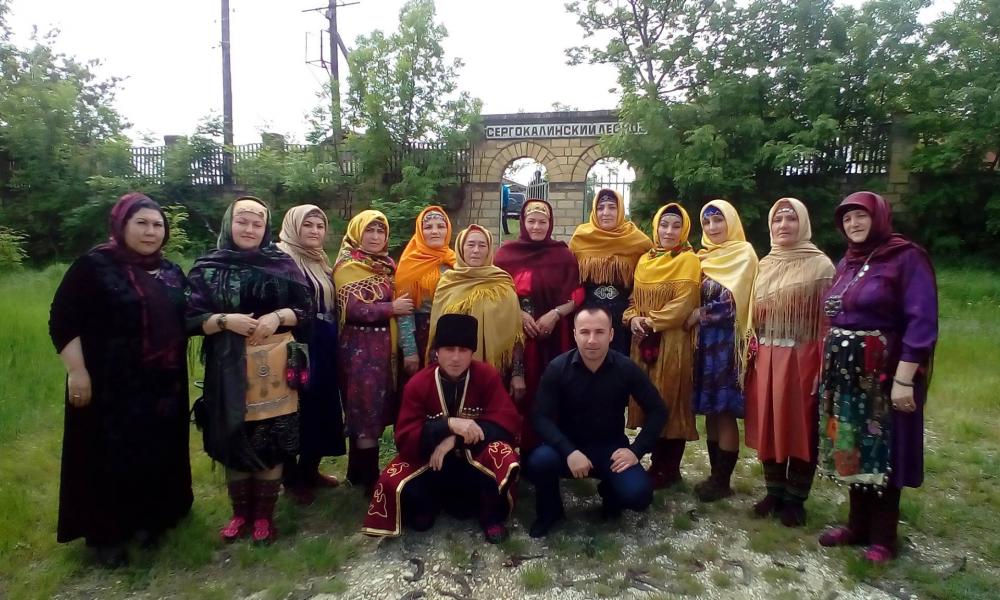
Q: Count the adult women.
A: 12